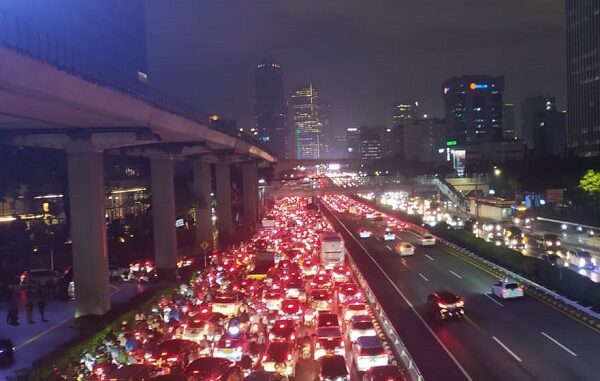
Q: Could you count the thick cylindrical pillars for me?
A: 5